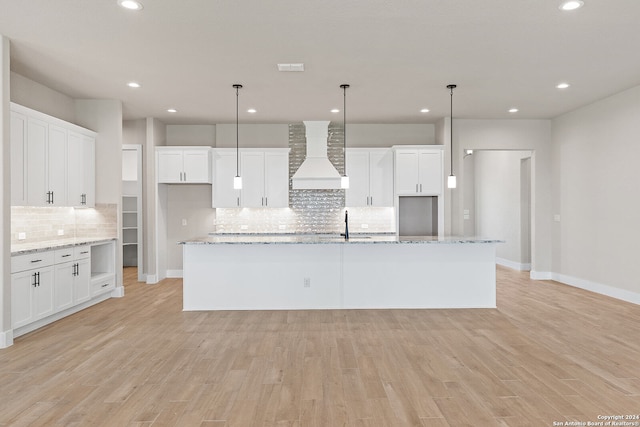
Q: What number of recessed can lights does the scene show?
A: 9